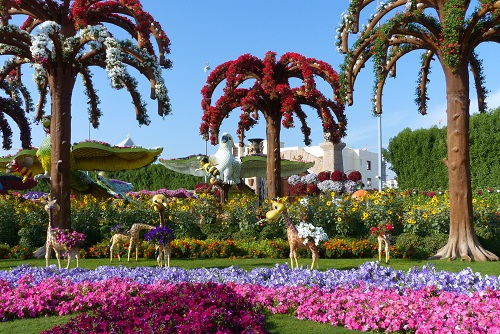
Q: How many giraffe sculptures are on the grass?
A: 5